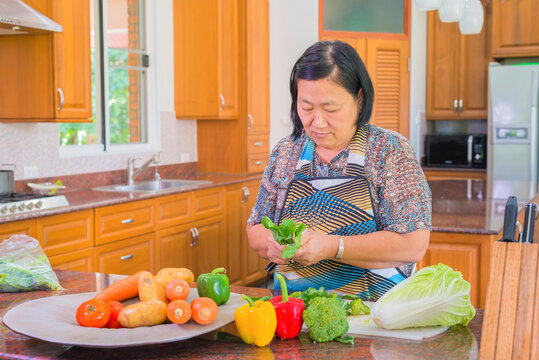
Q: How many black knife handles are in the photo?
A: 2